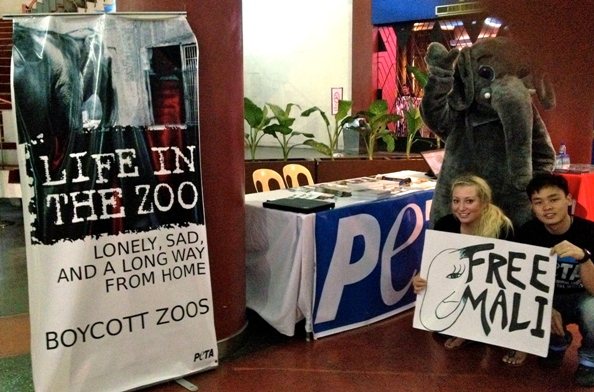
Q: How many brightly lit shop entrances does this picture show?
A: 1